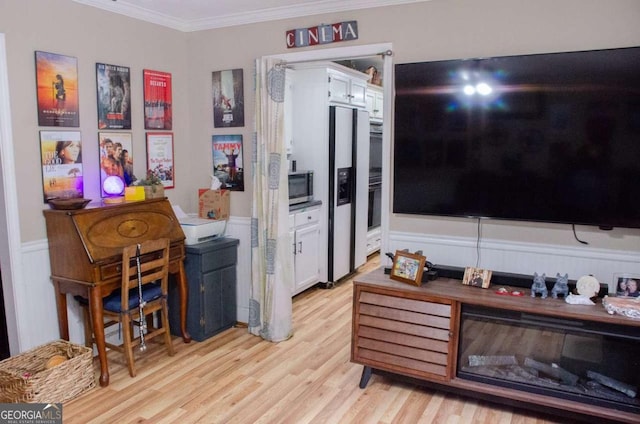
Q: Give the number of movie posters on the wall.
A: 8